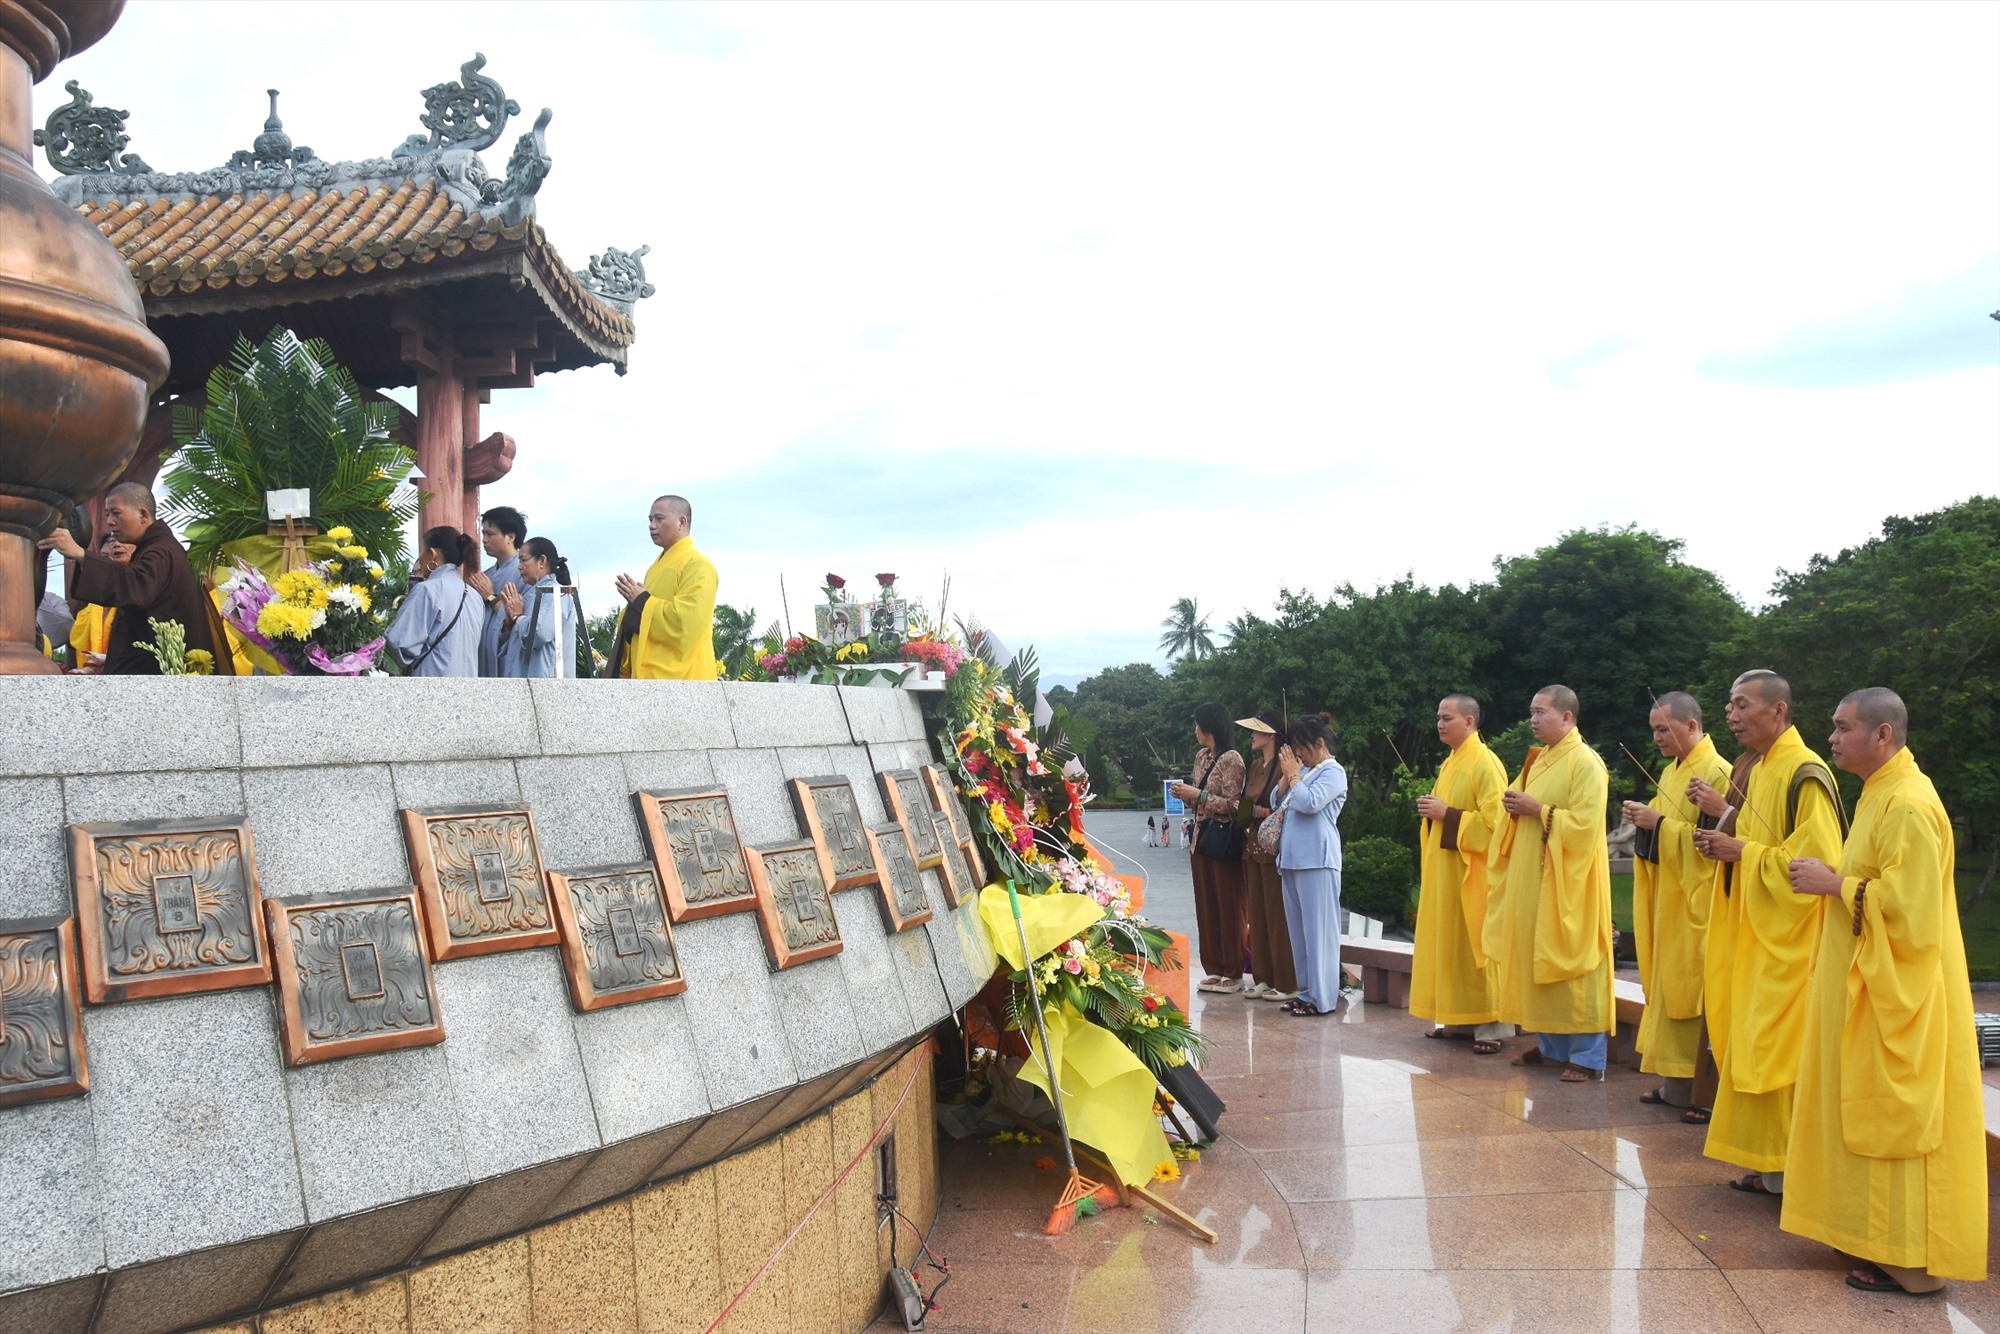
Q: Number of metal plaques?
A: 13